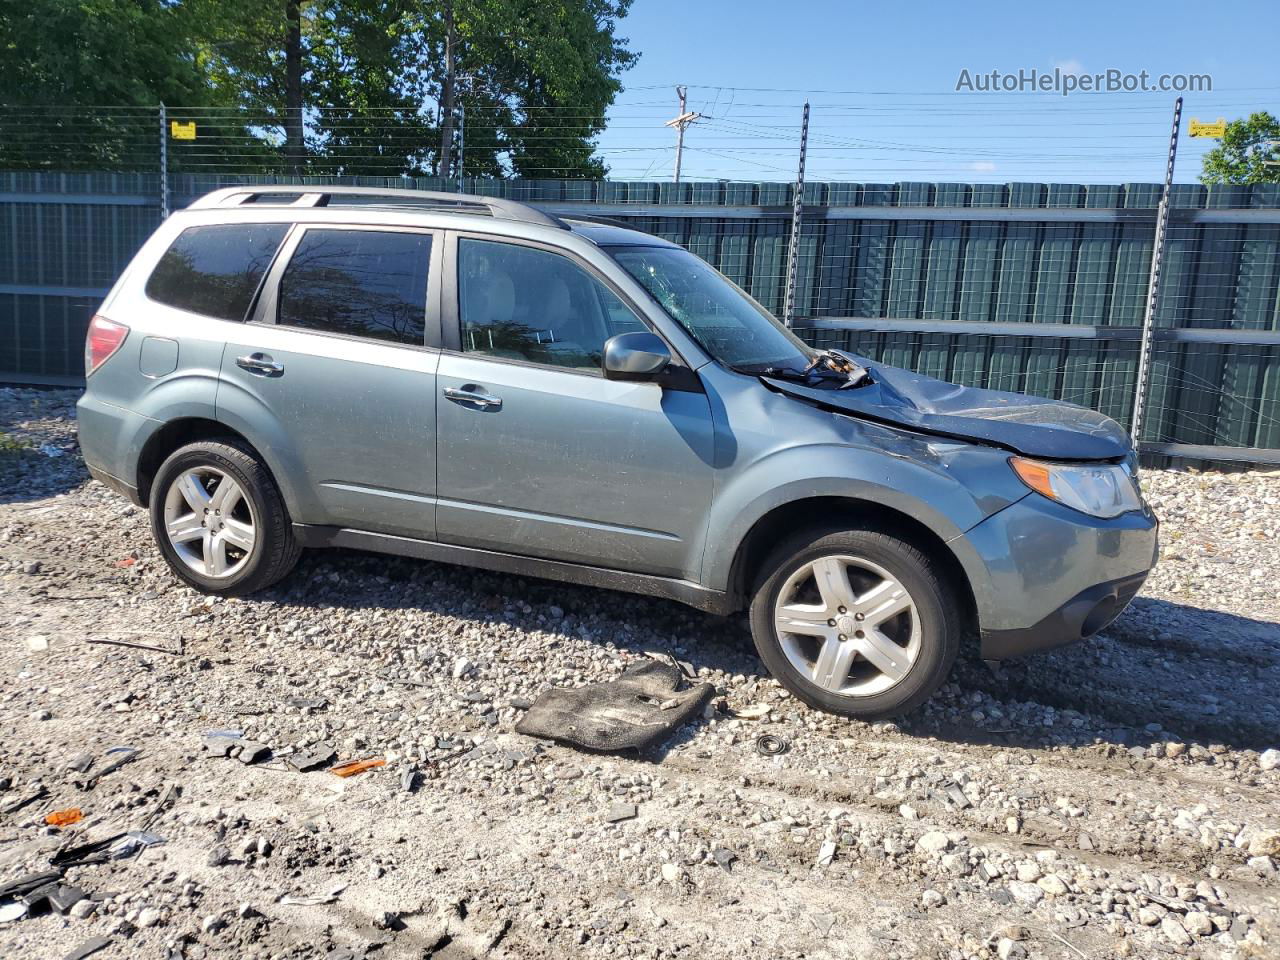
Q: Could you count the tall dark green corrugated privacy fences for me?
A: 1